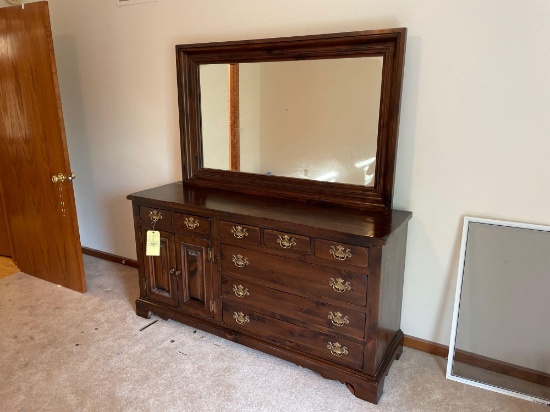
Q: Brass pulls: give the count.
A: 11